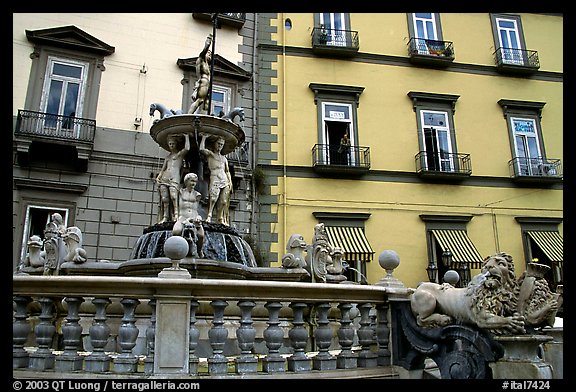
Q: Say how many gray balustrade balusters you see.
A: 15